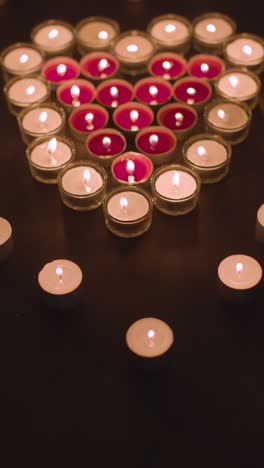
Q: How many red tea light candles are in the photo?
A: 14